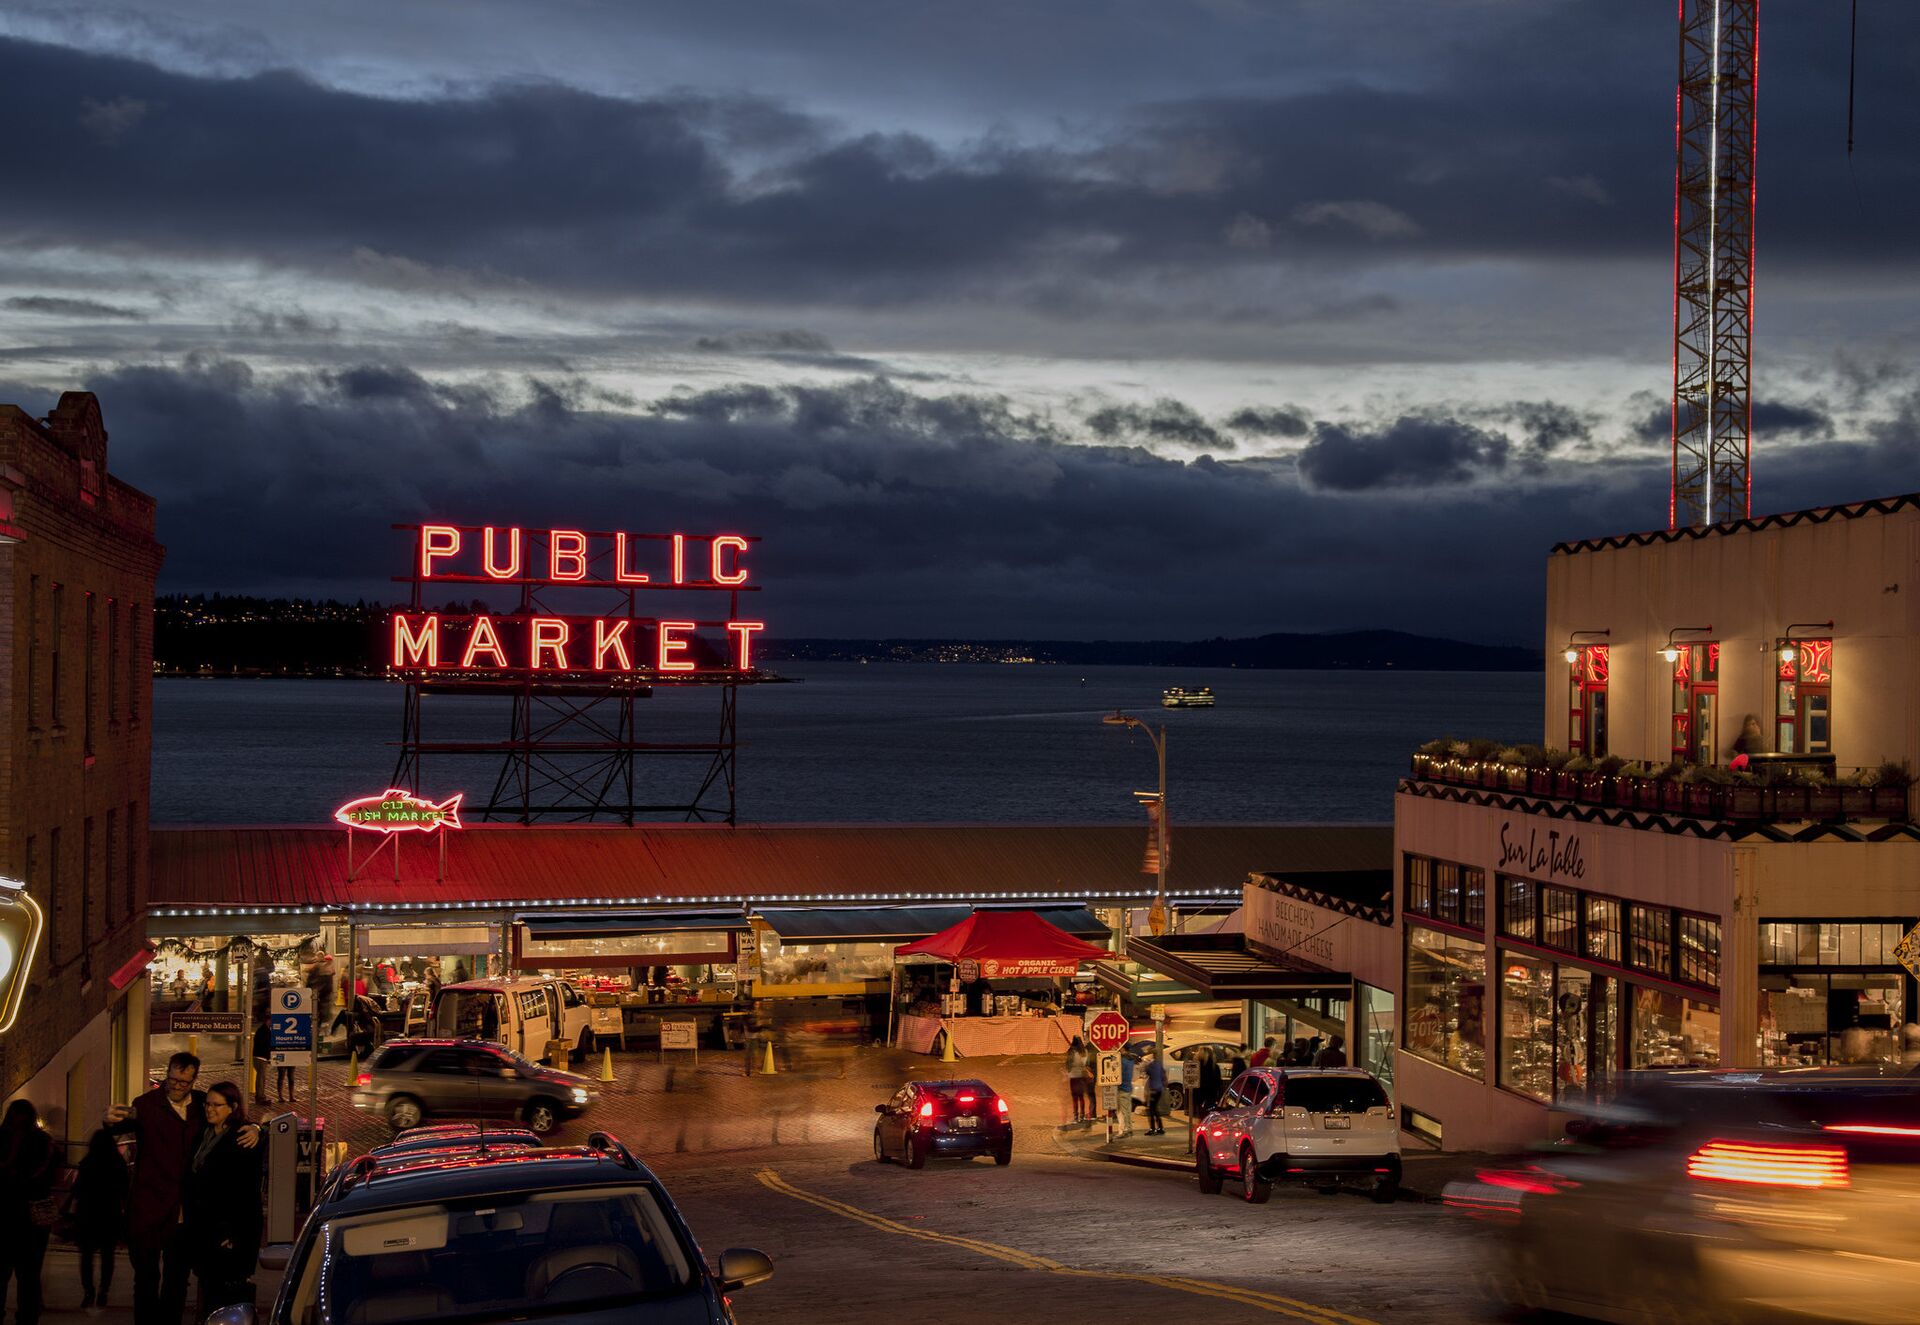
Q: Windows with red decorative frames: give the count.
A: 3